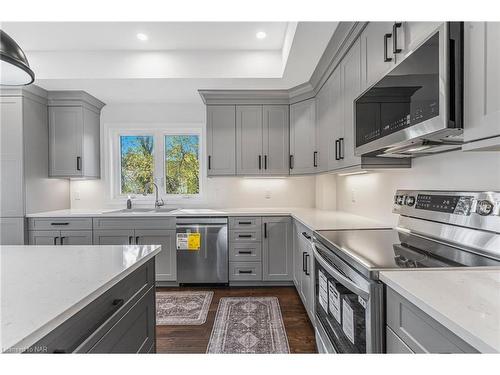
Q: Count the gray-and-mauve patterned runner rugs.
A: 2